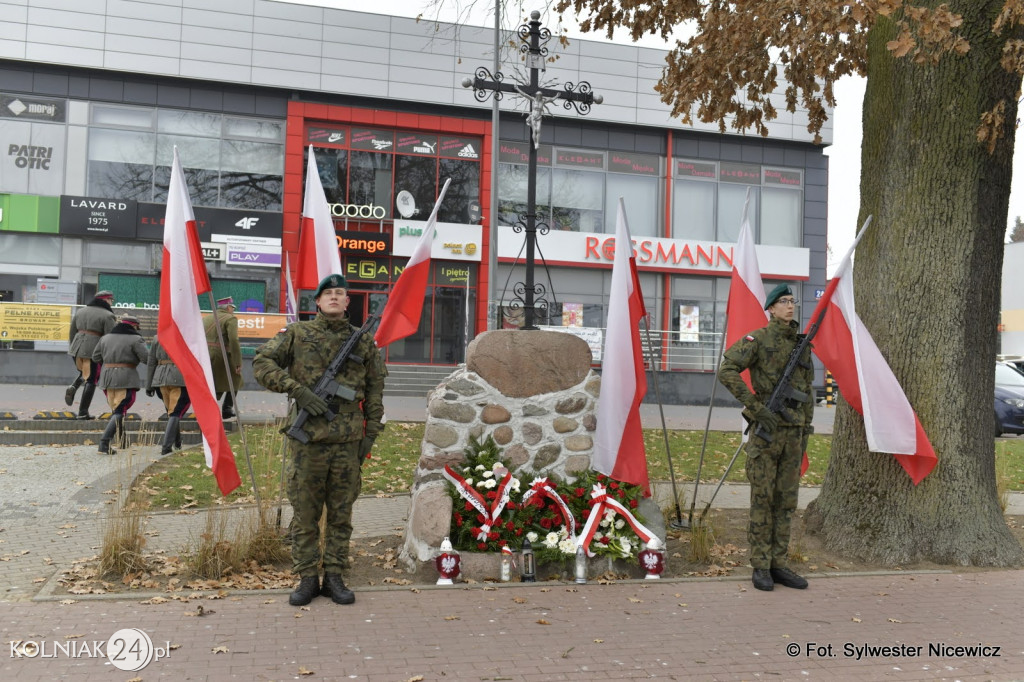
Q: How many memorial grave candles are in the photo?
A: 5